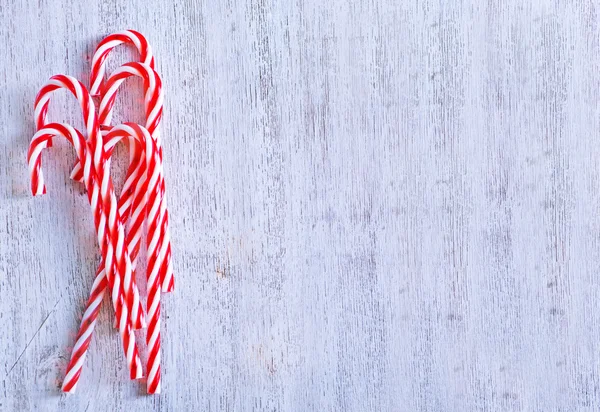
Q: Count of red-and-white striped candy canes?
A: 6